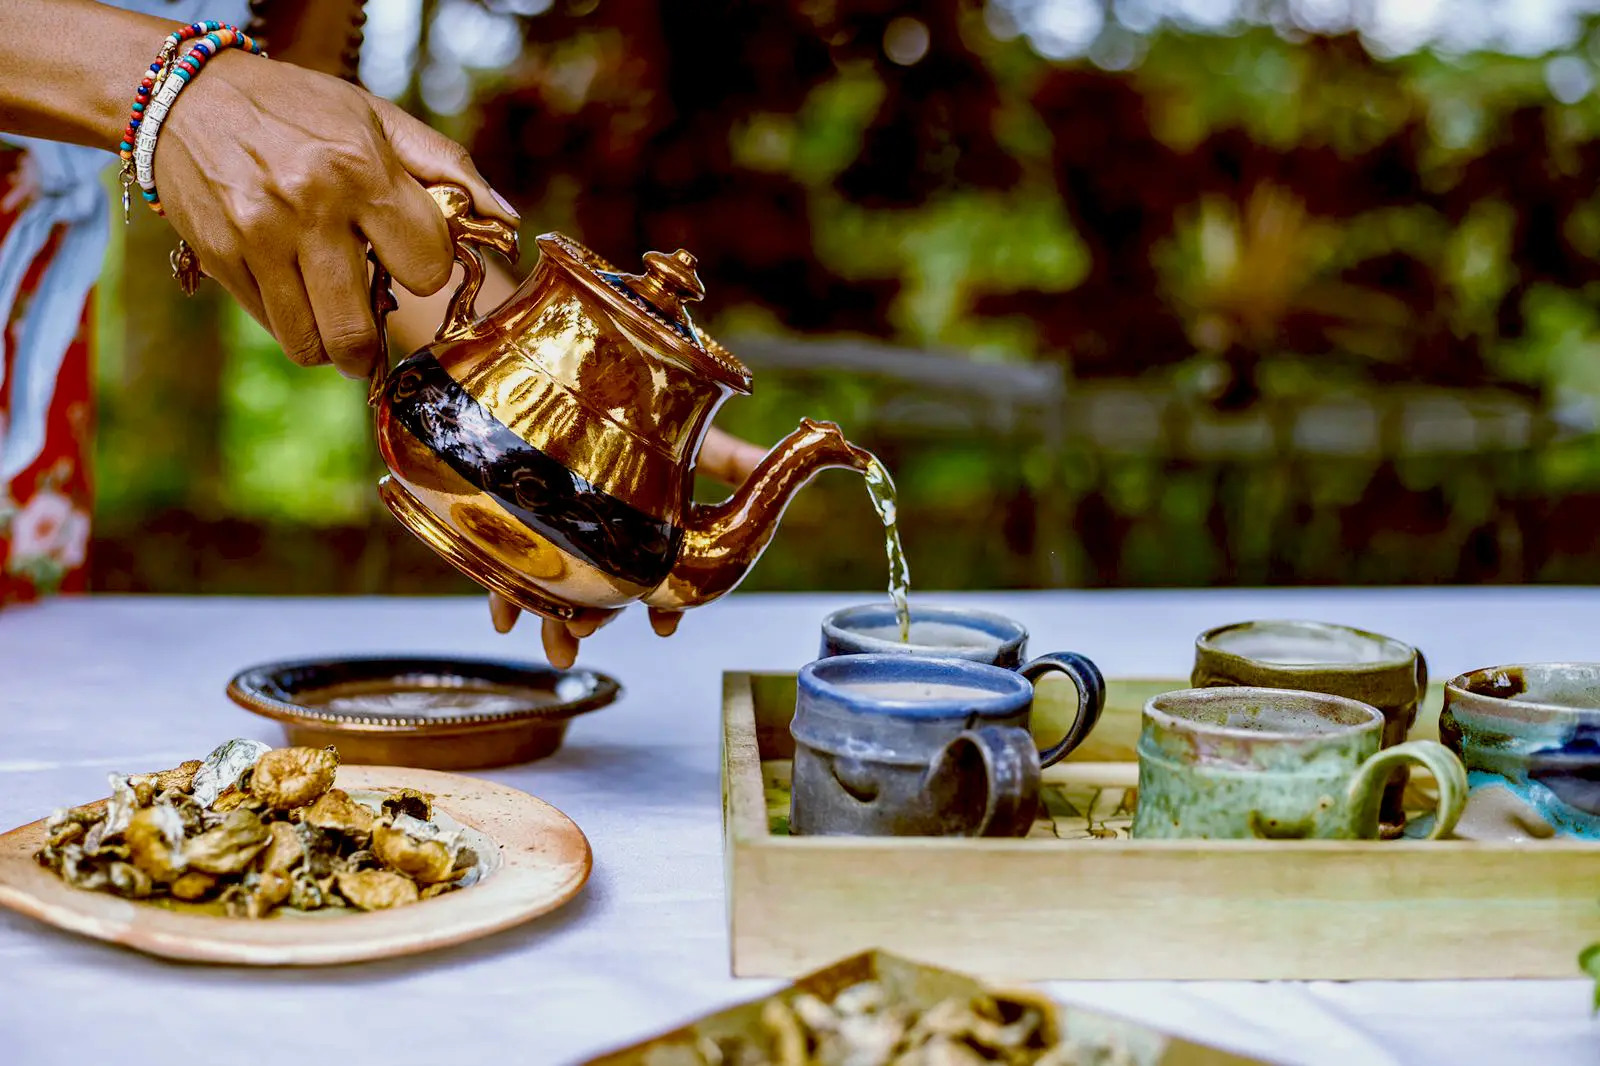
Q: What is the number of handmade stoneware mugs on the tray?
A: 5